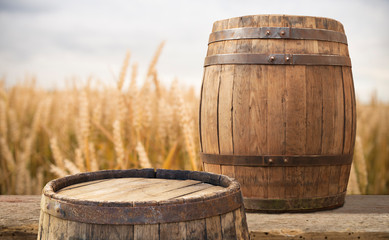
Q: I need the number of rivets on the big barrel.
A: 6